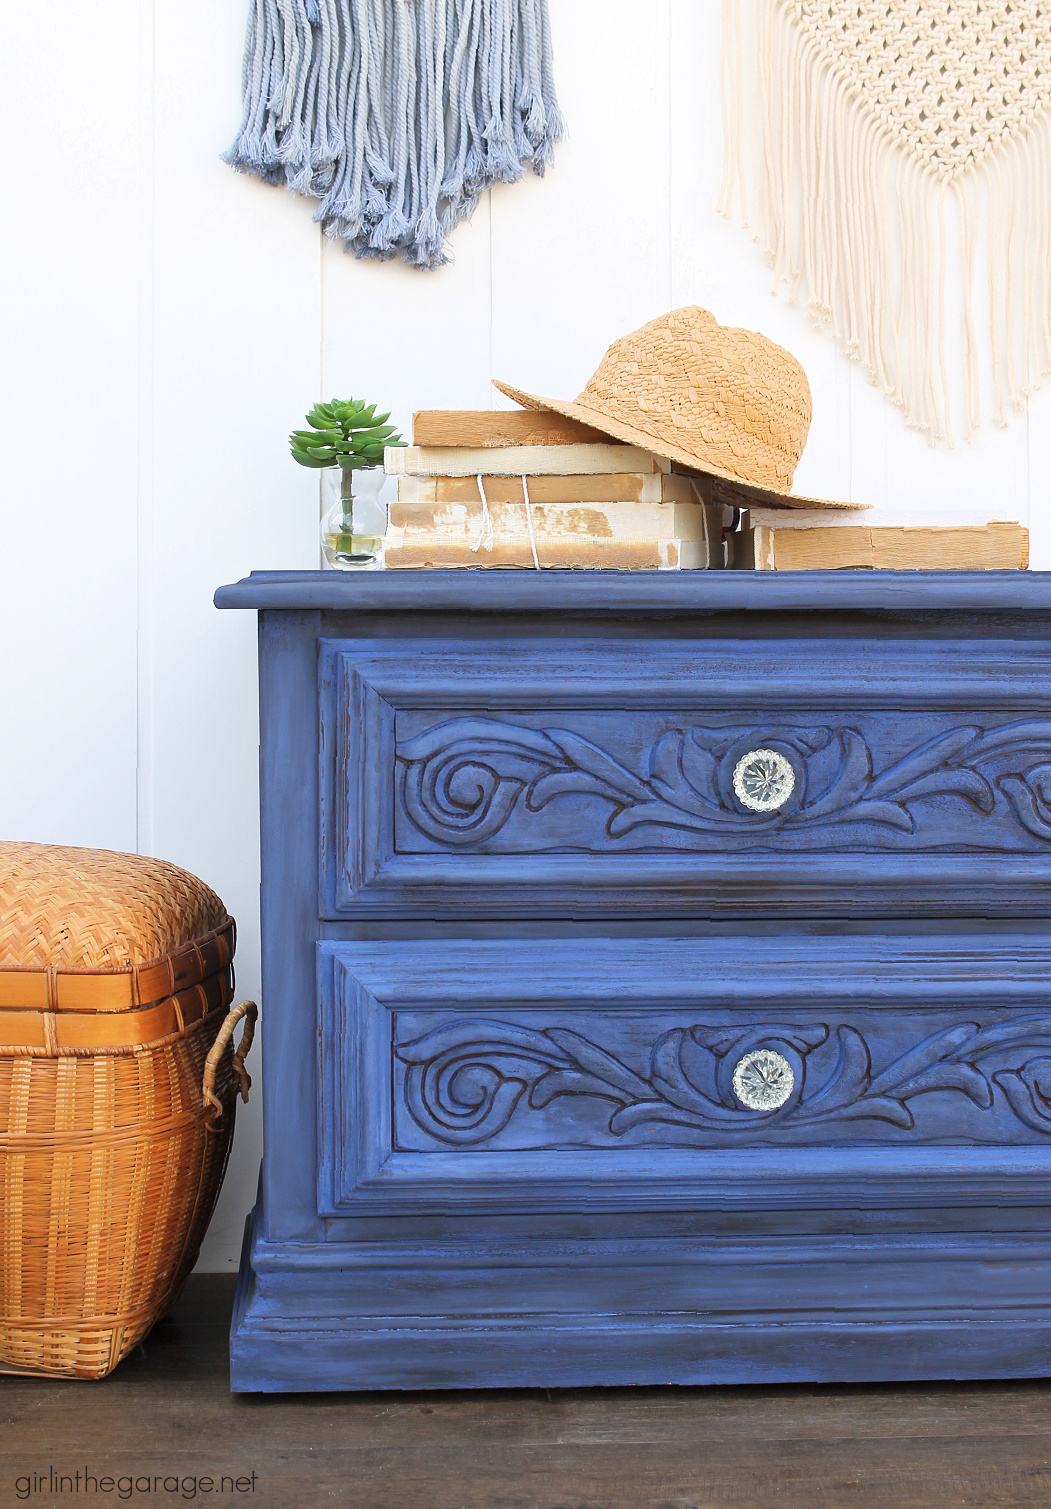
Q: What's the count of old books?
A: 7